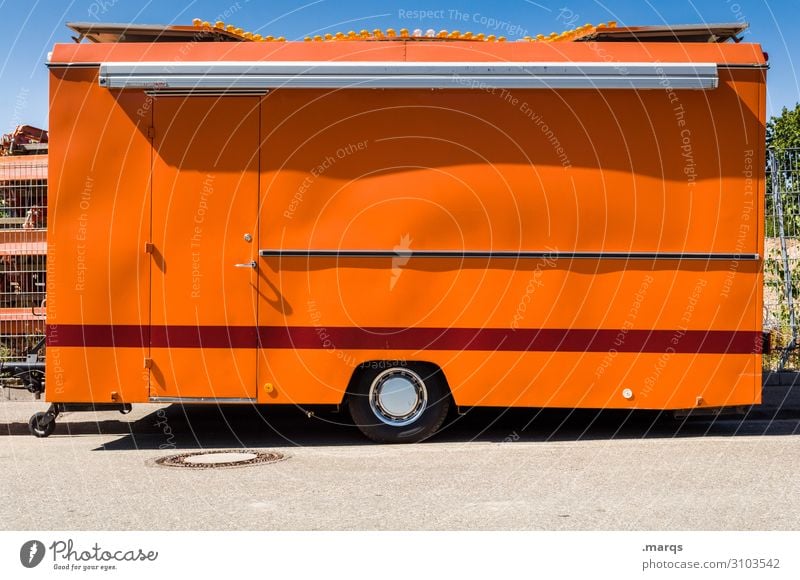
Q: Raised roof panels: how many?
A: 2